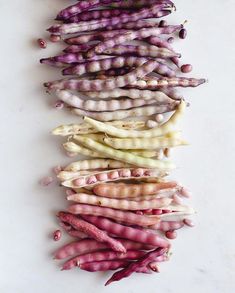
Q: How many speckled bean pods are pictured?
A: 1